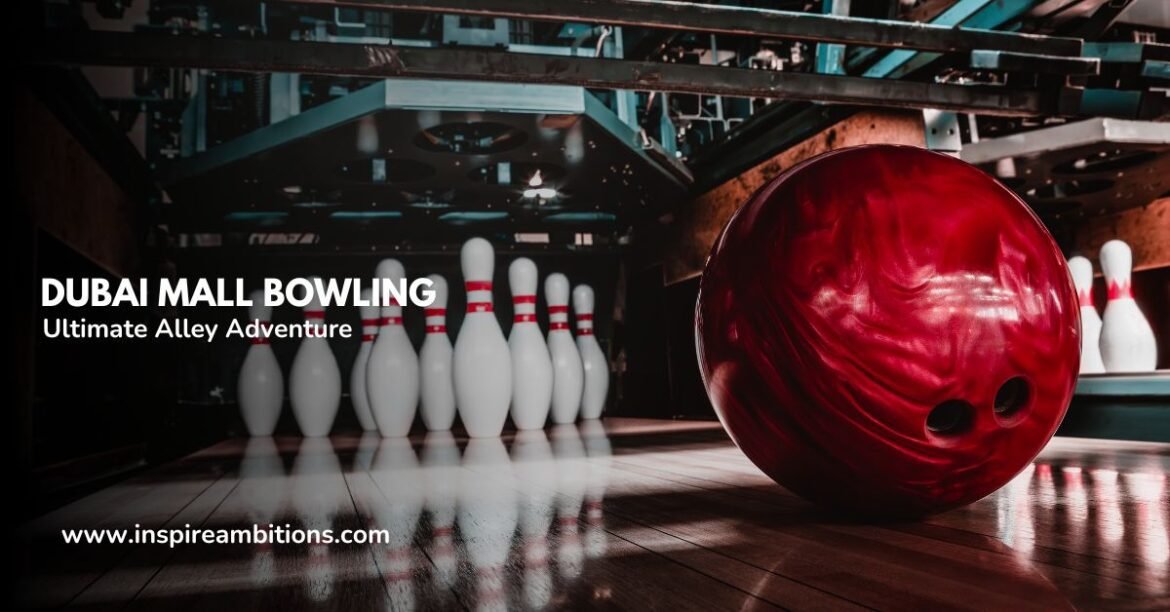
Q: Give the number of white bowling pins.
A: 11